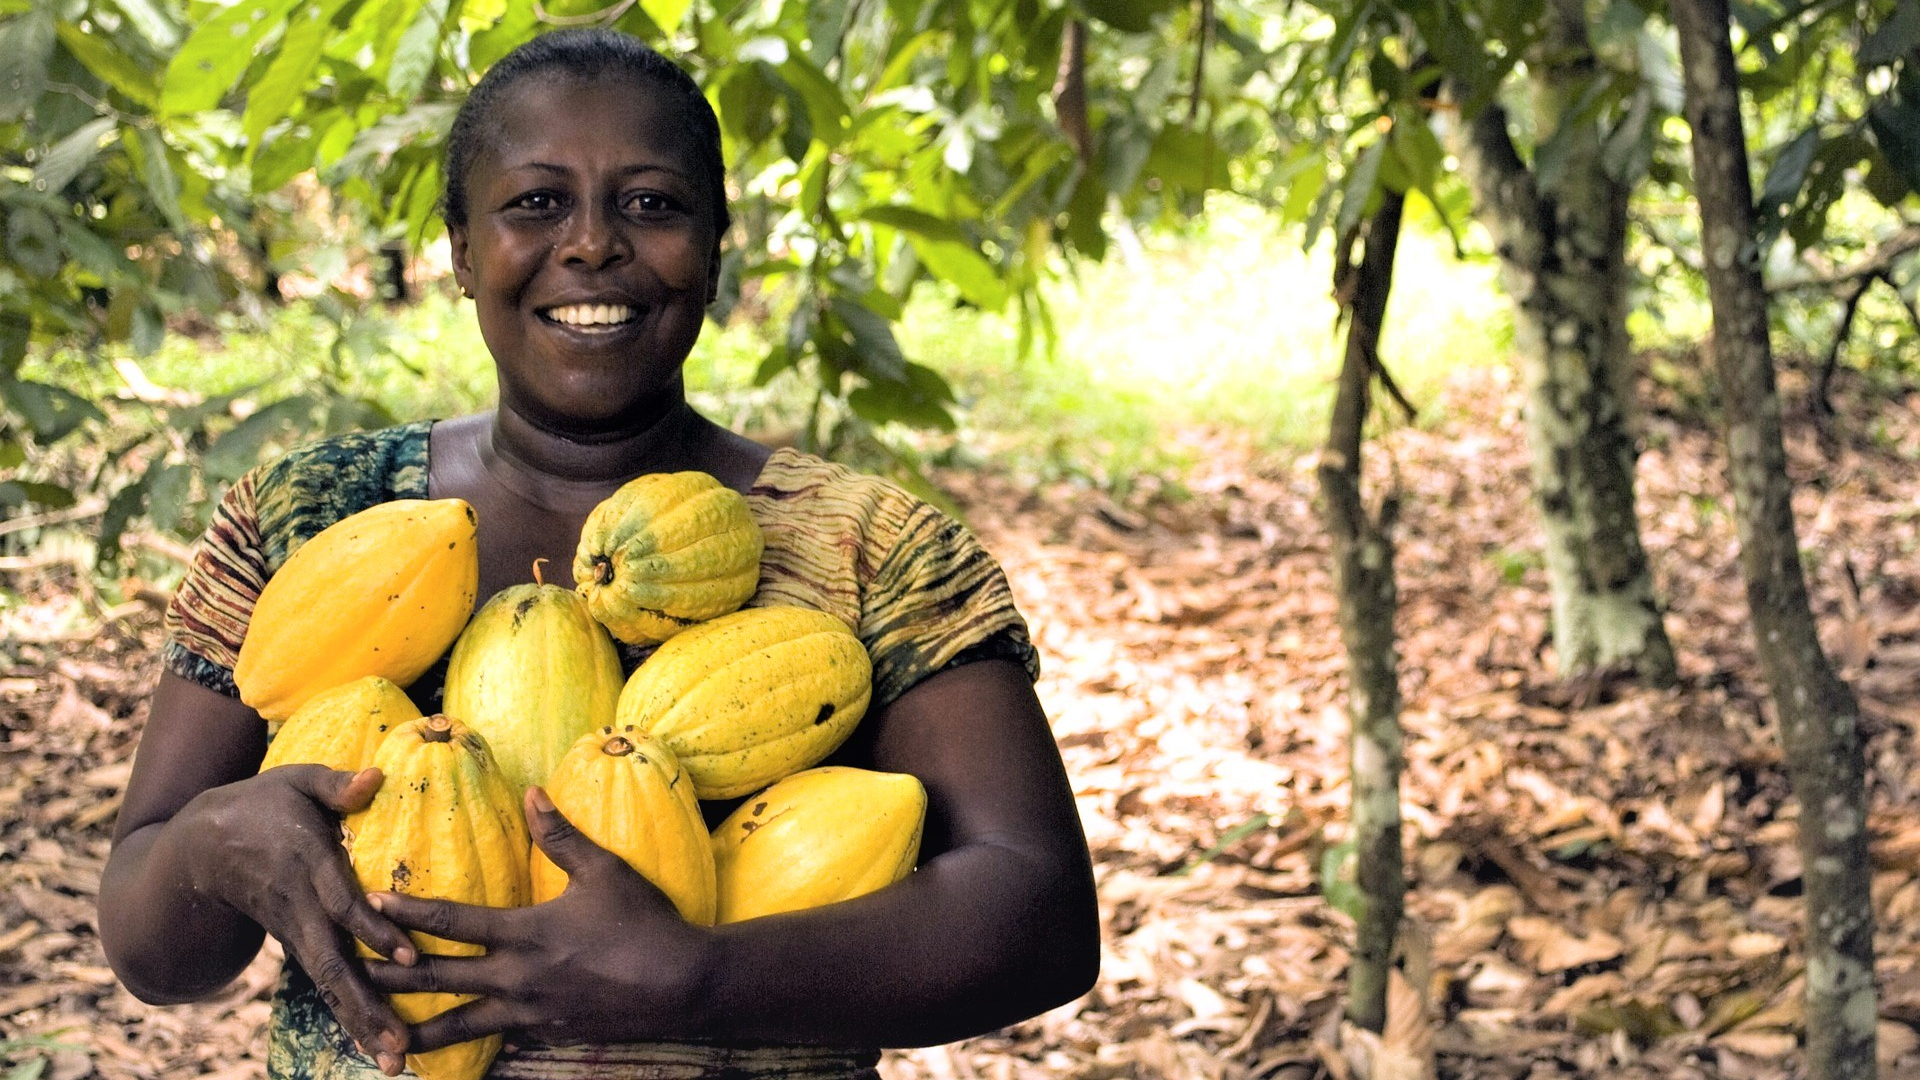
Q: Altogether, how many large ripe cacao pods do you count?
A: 8